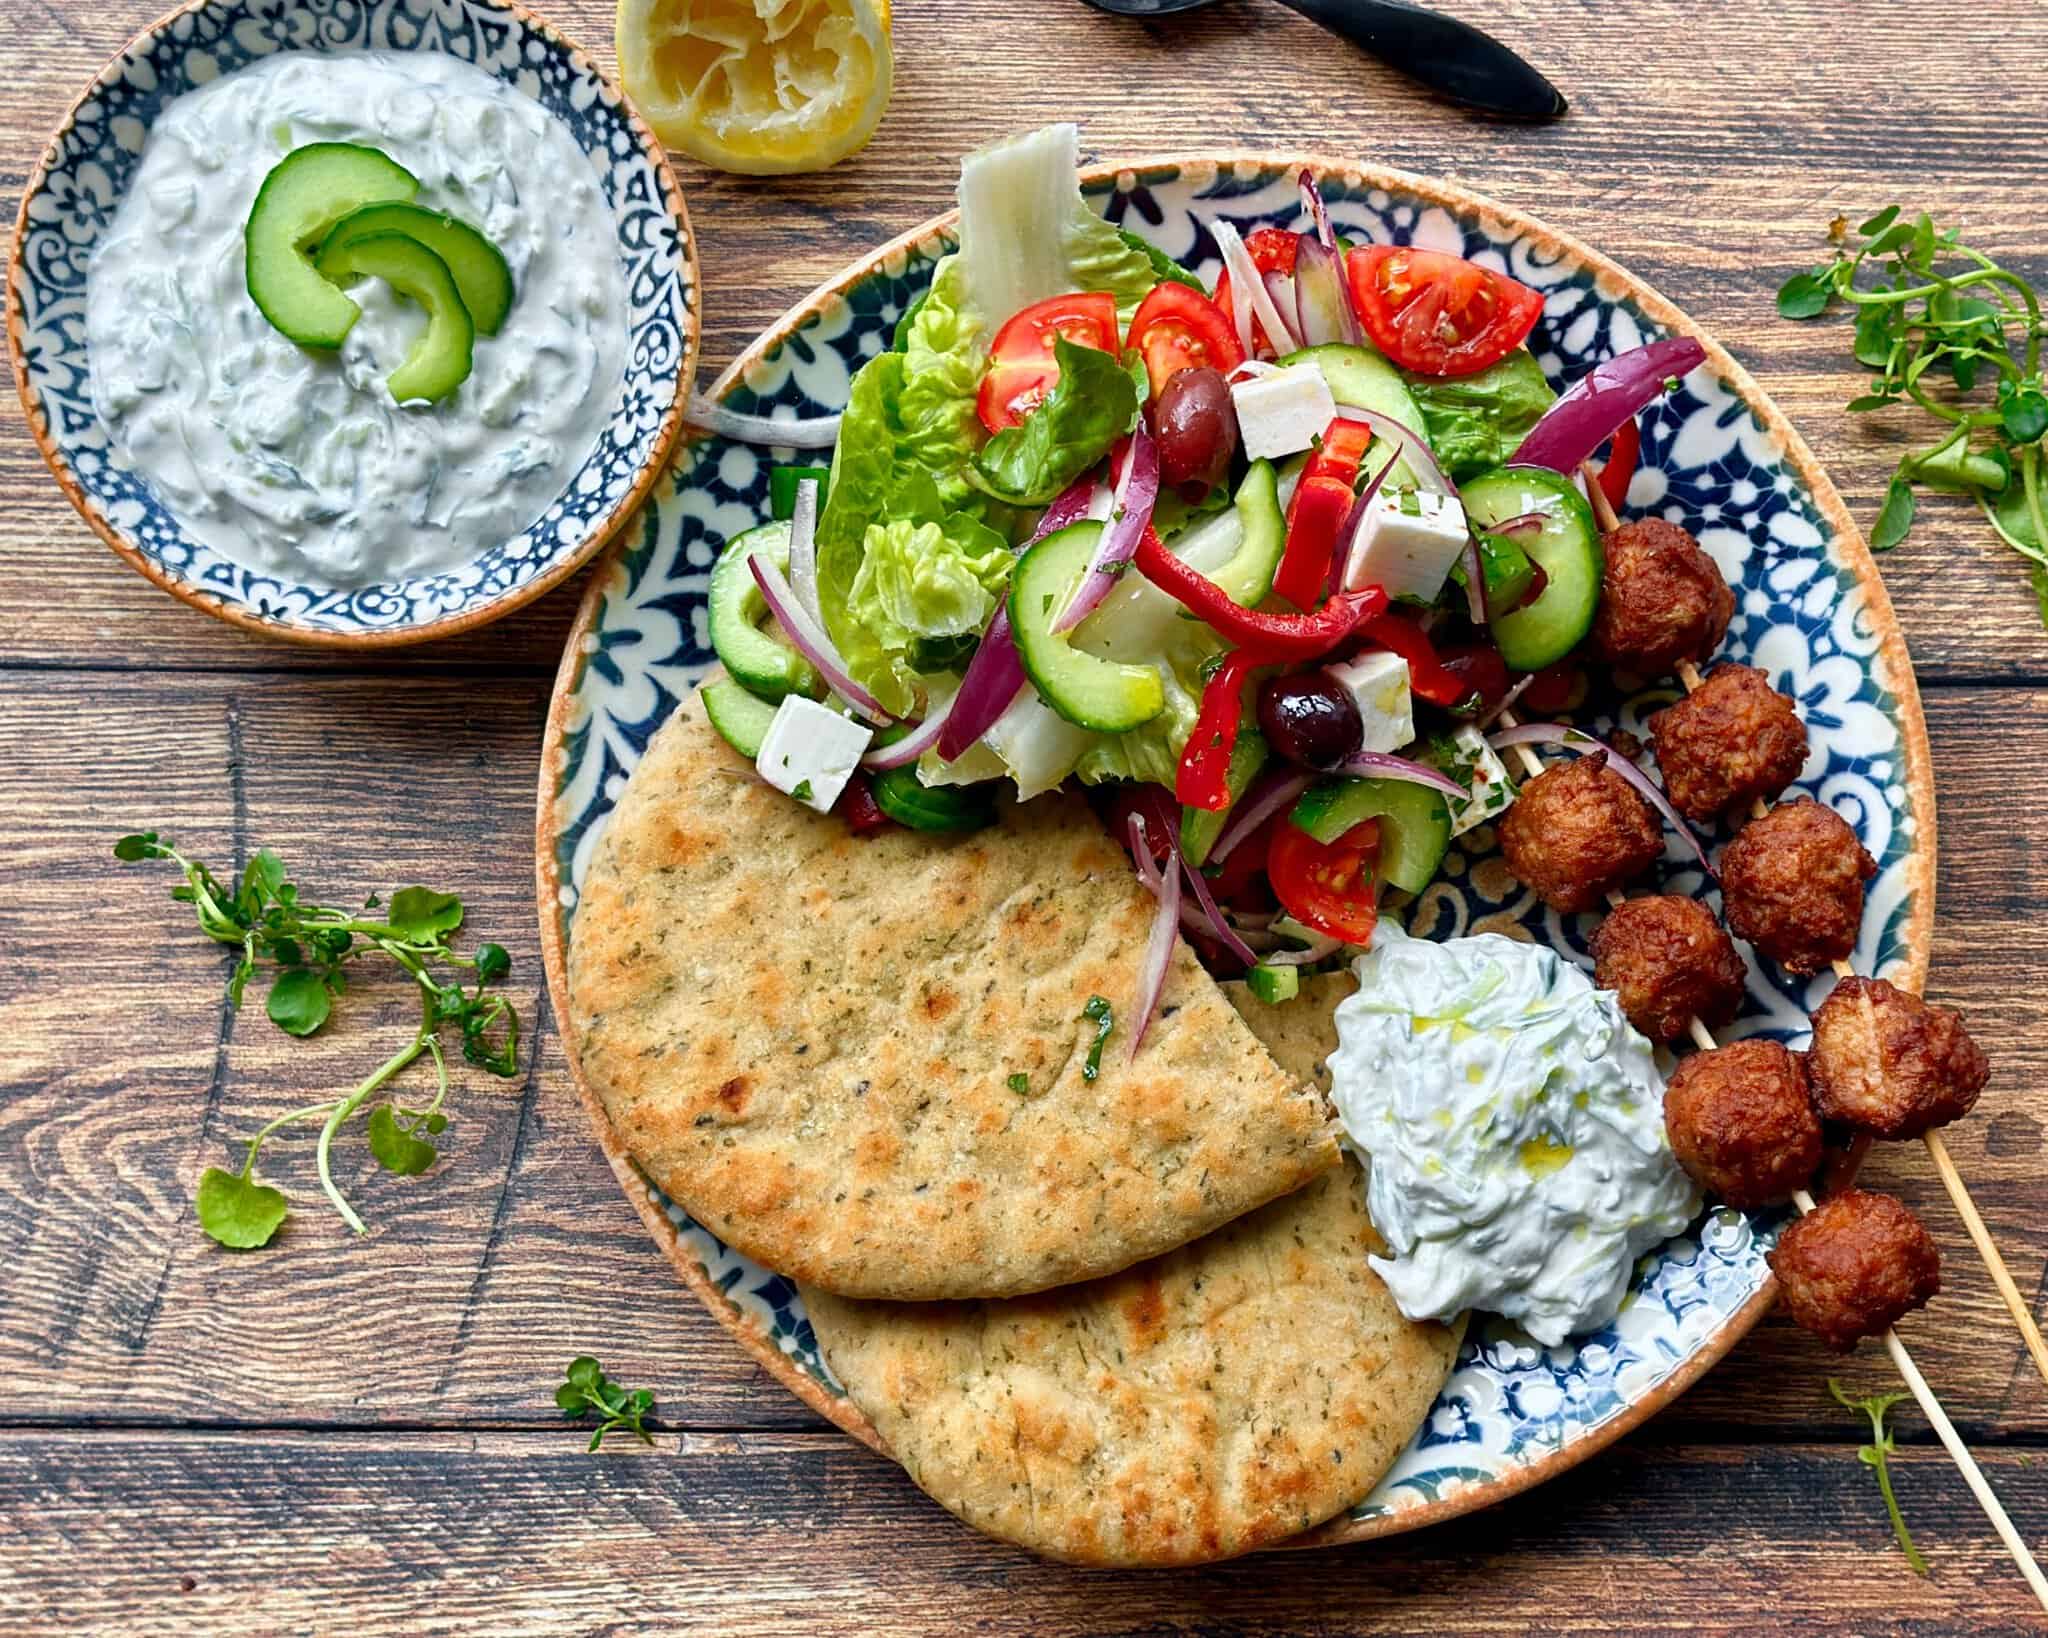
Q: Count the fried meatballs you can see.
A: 8